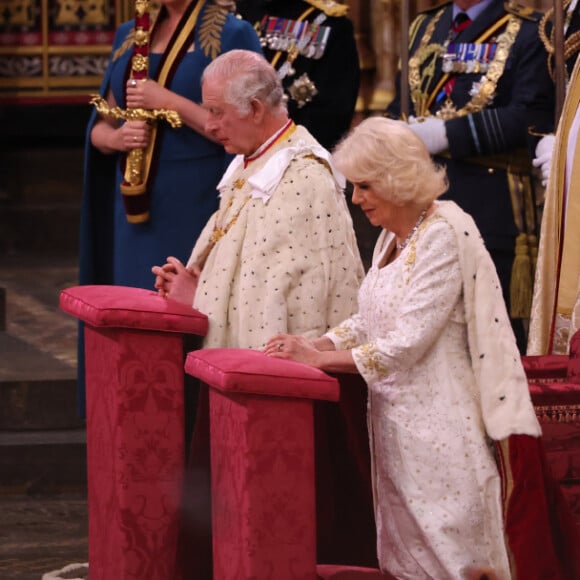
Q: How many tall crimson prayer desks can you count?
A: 2